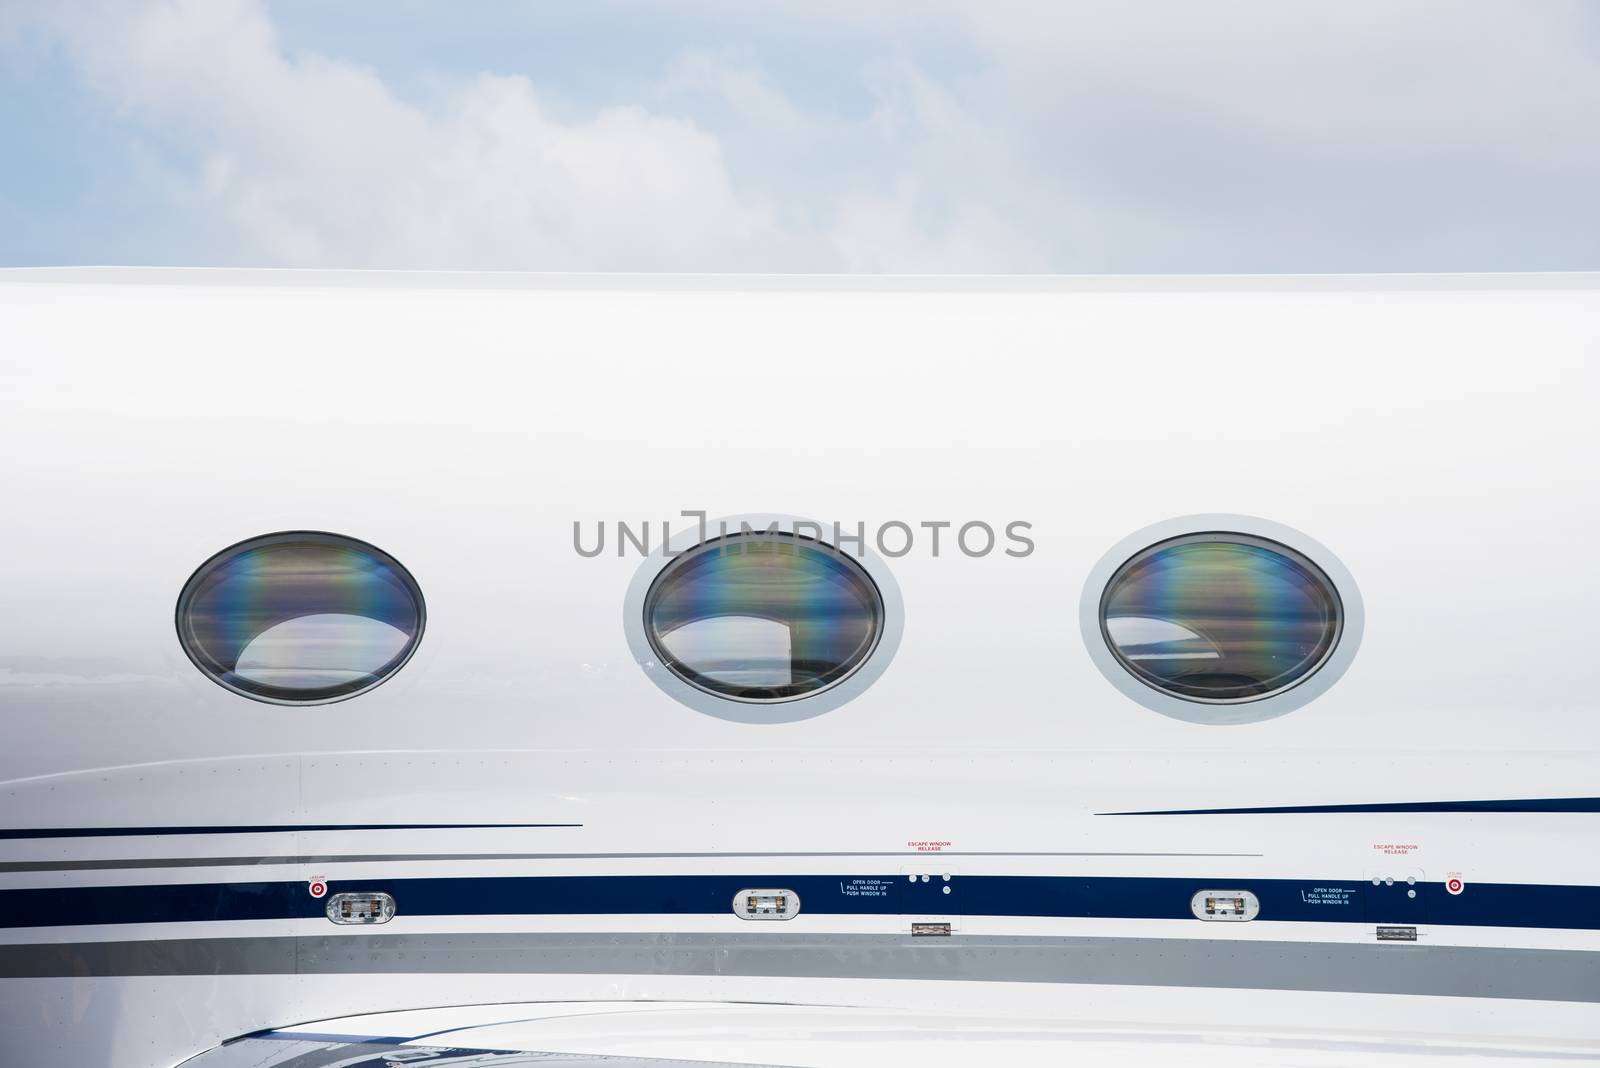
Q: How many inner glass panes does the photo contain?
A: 3